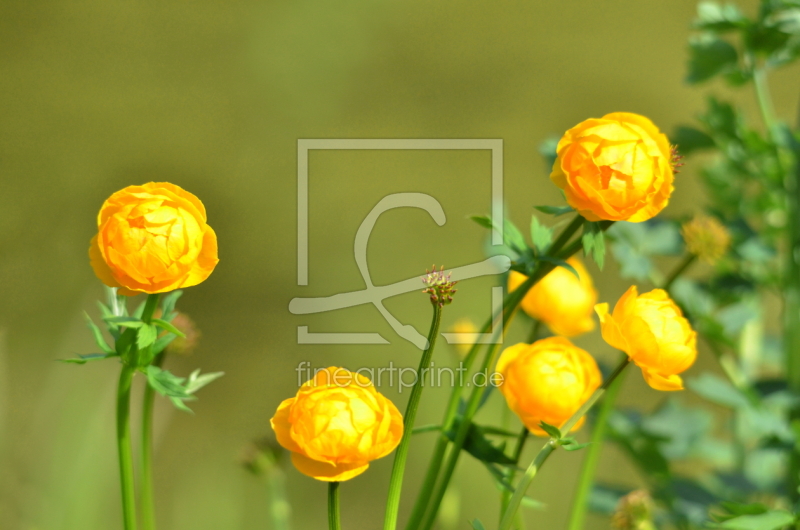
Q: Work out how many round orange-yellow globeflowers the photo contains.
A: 6